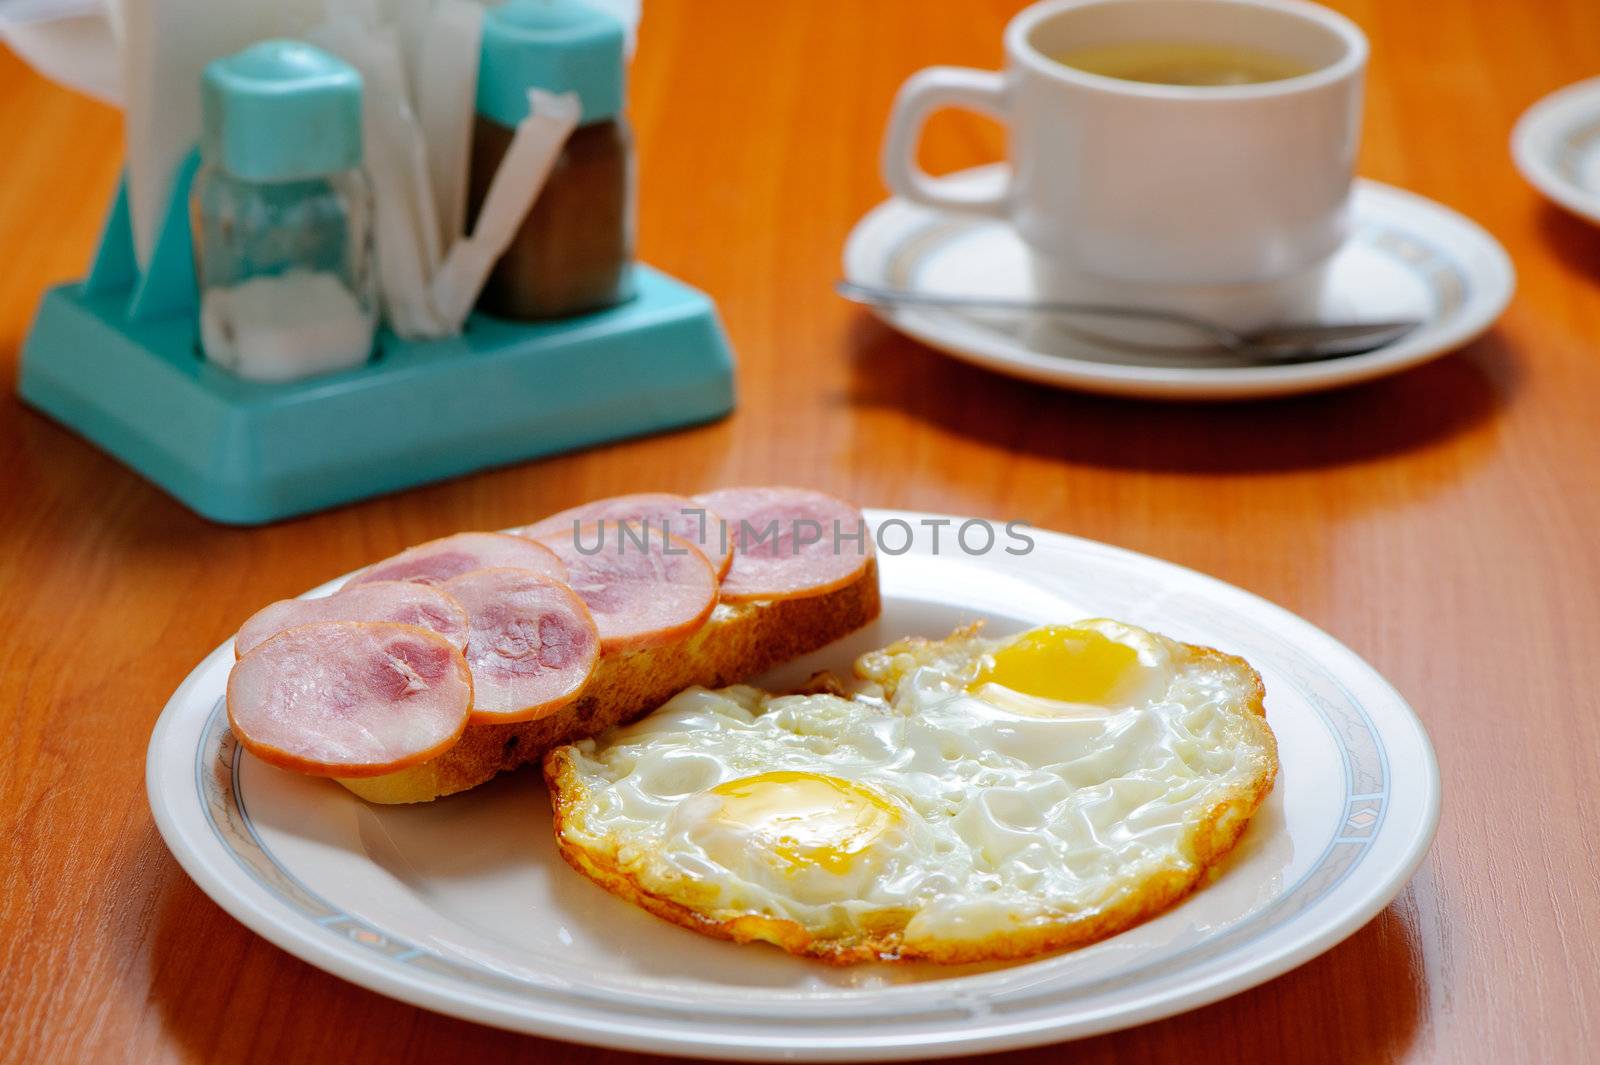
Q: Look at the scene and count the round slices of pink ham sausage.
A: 7